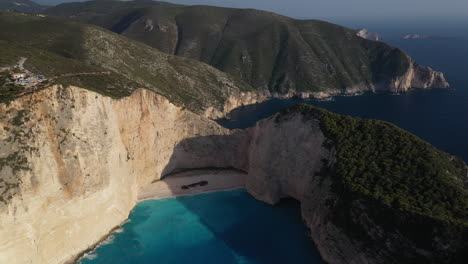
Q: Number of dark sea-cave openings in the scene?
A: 1